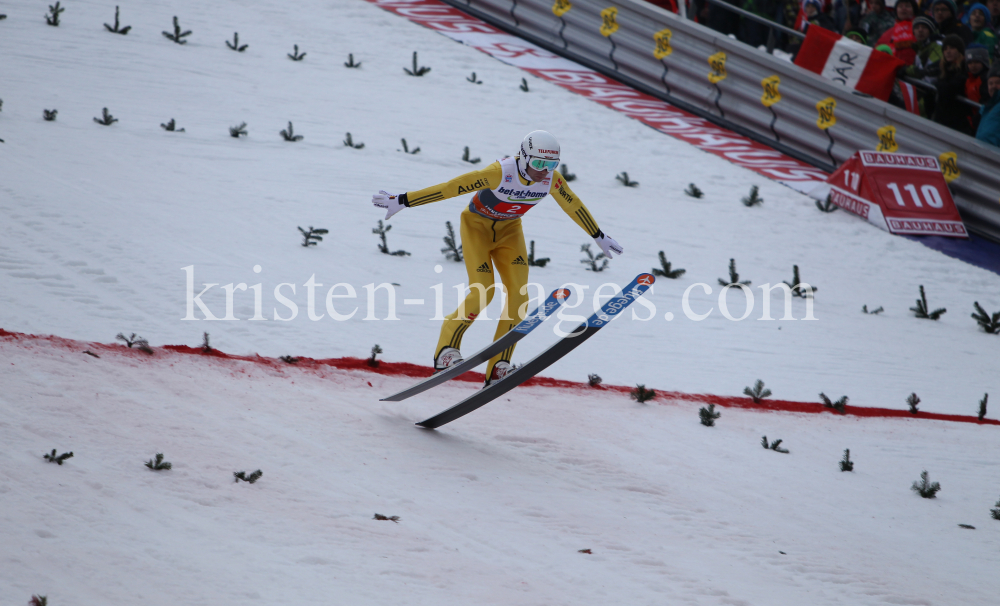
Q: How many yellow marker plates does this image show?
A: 8